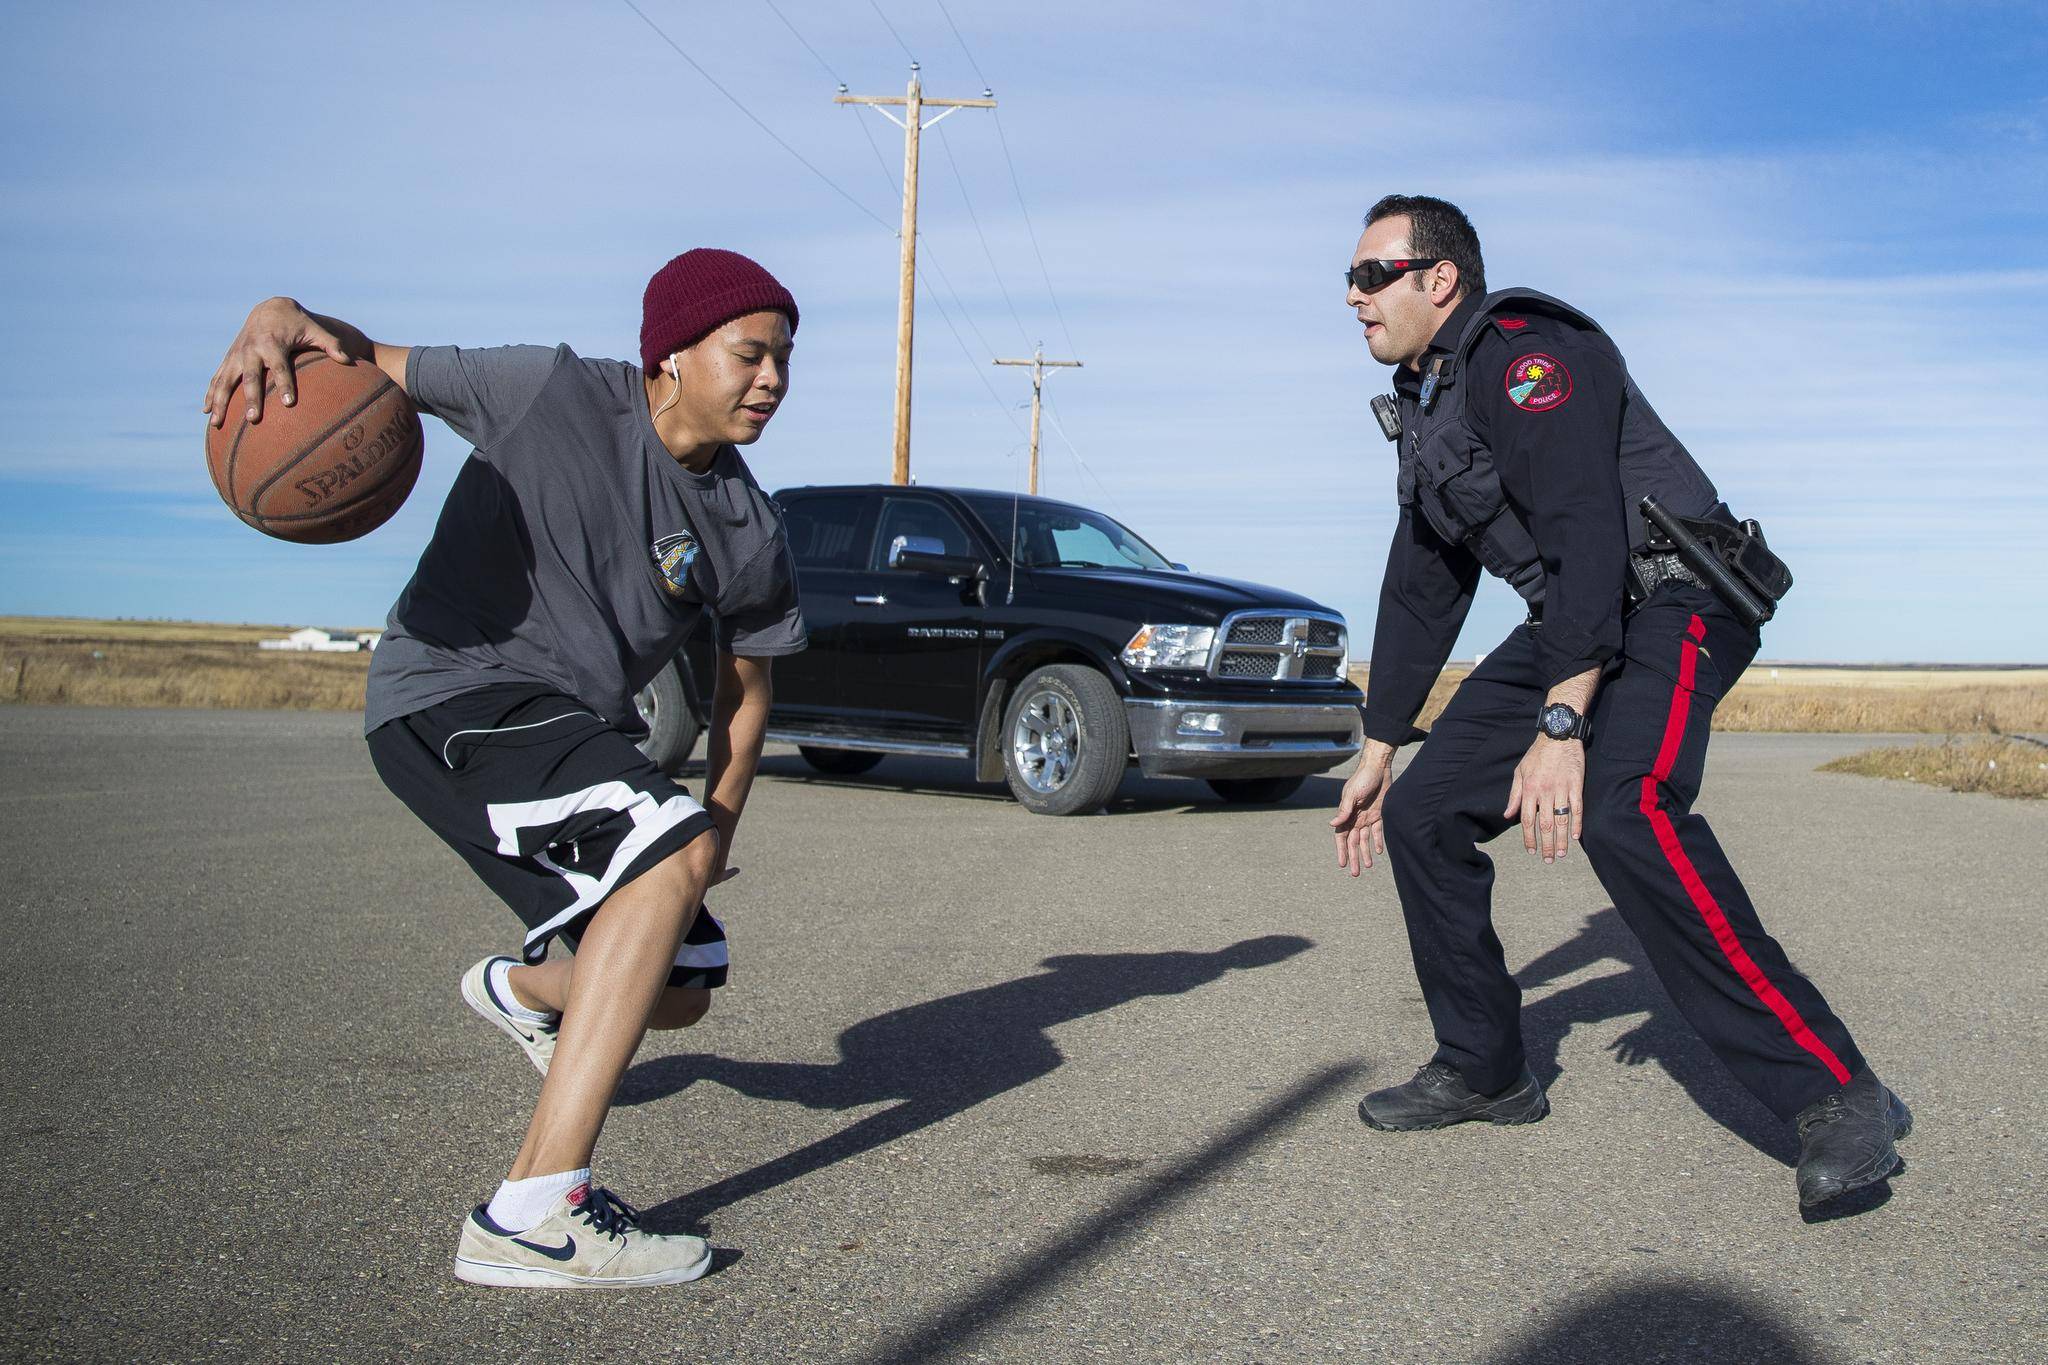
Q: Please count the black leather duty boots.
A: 2